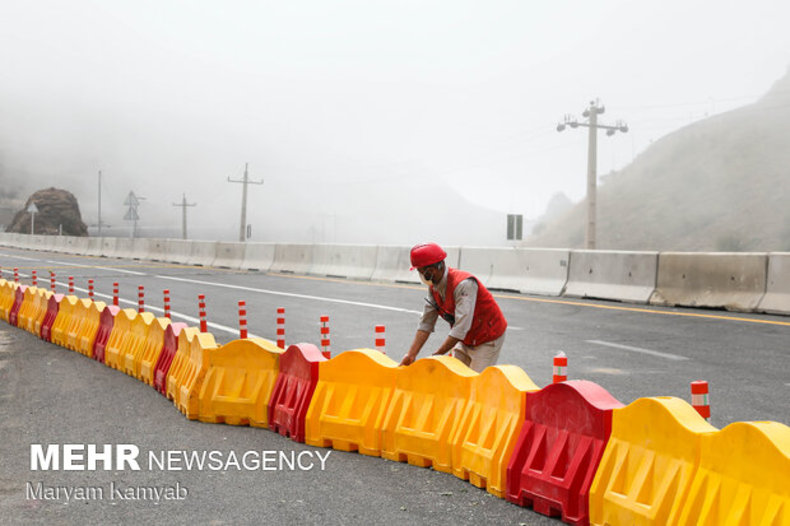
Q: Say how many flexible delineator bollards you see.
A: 15